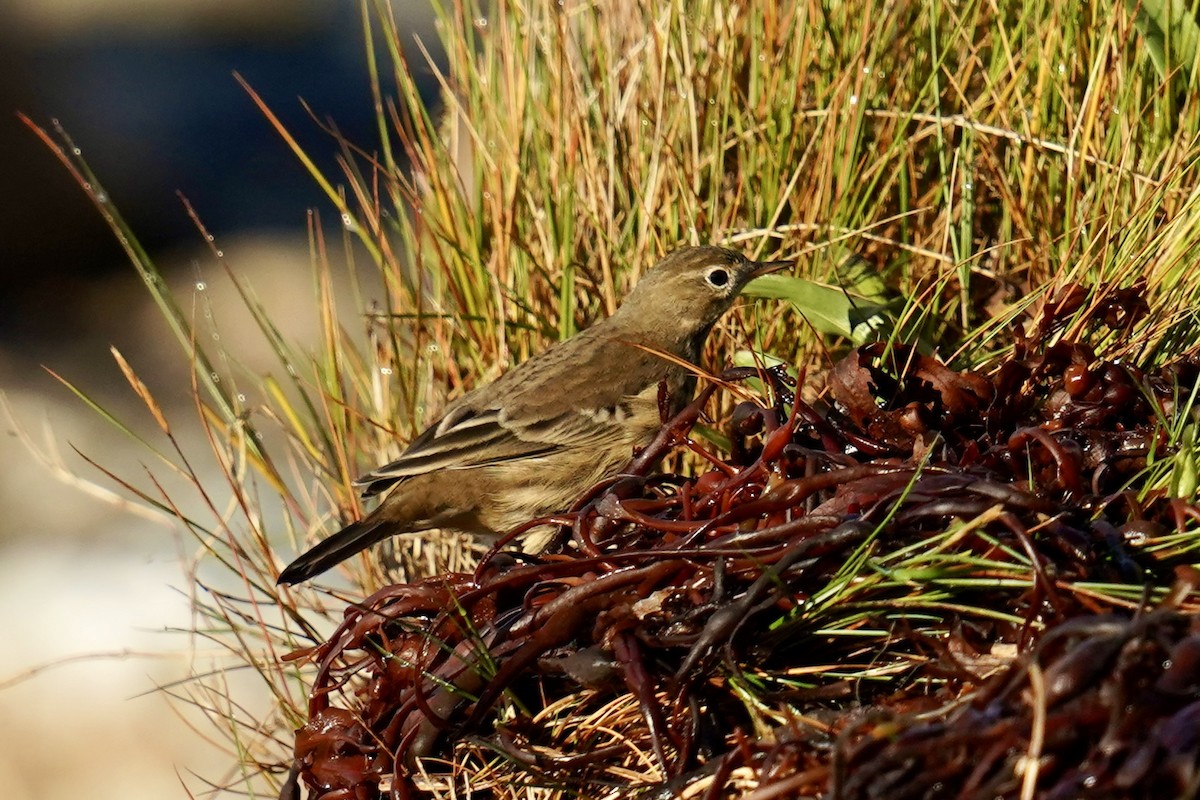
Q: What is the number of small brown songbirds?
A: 1